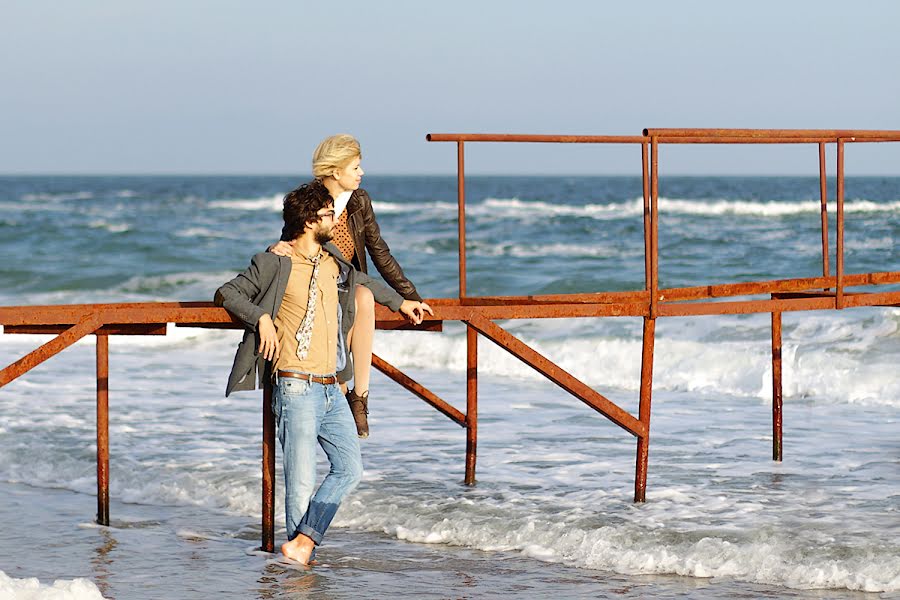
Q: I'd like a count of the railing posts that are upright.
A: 5